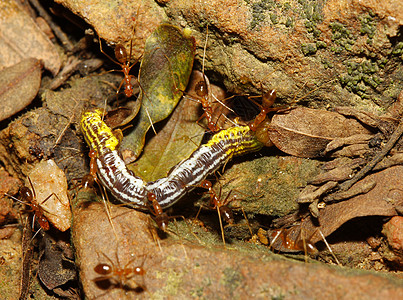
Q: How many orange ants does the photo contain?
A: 9